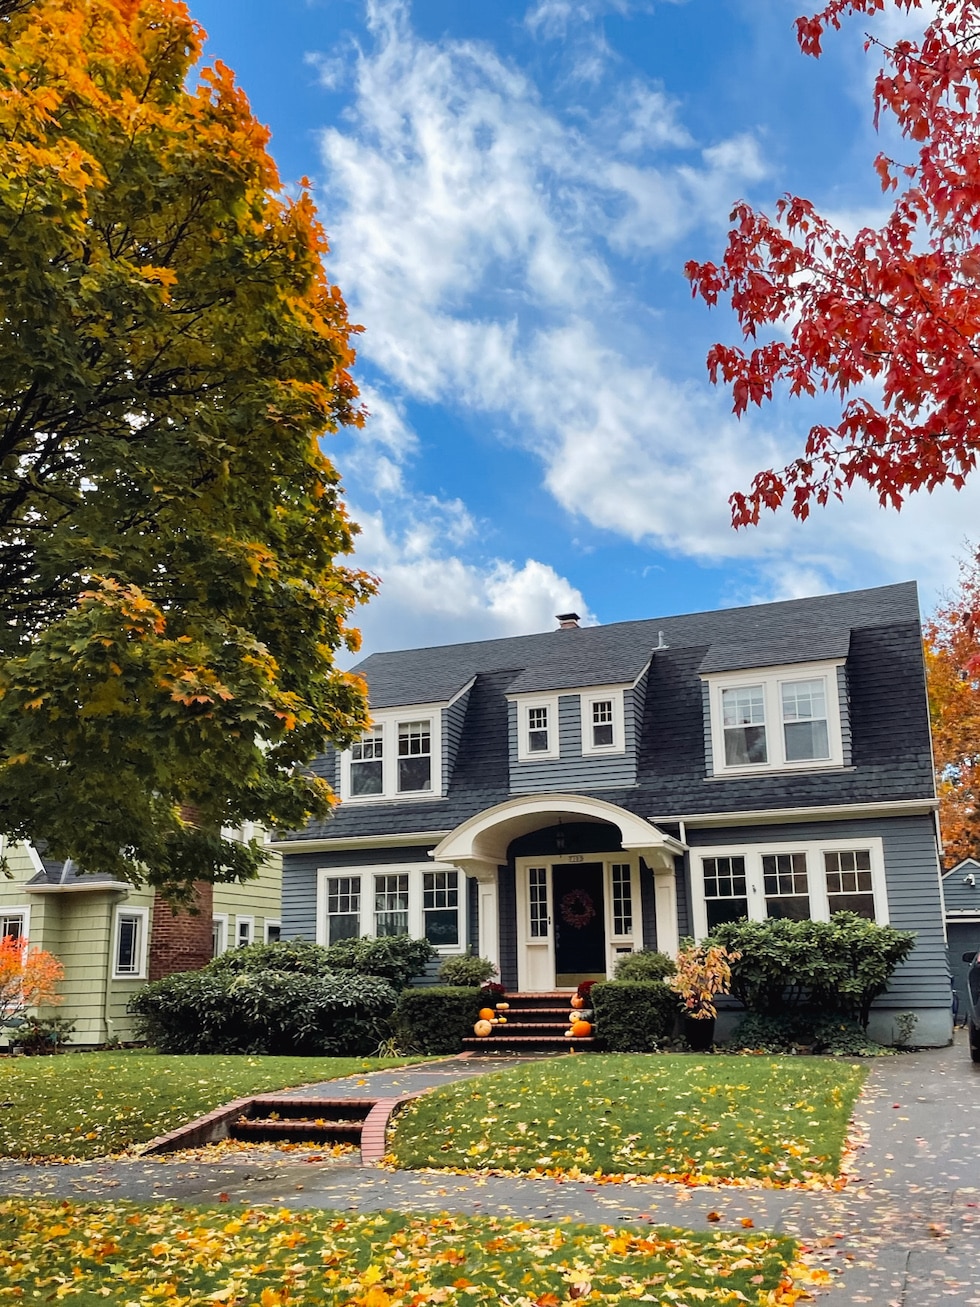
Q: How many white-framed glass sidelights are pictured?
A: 2